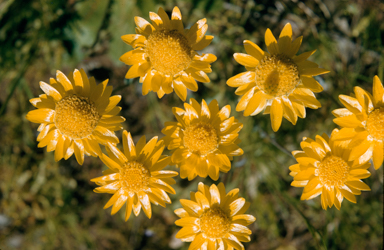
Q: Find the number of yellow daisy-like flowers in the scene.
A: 8